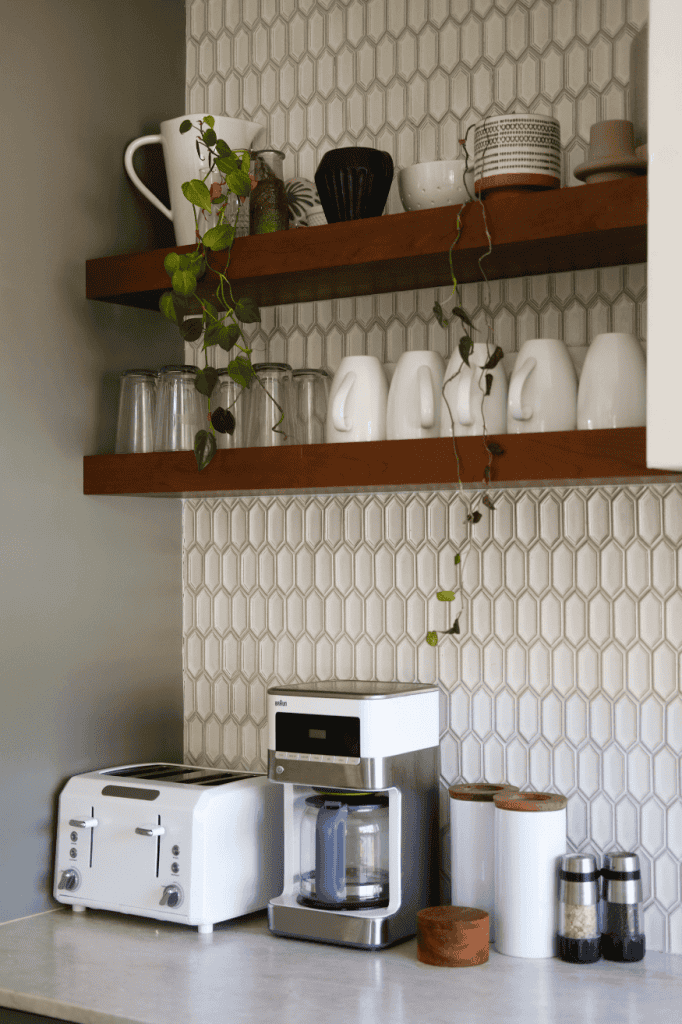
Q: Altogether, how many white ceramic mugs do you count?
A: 5